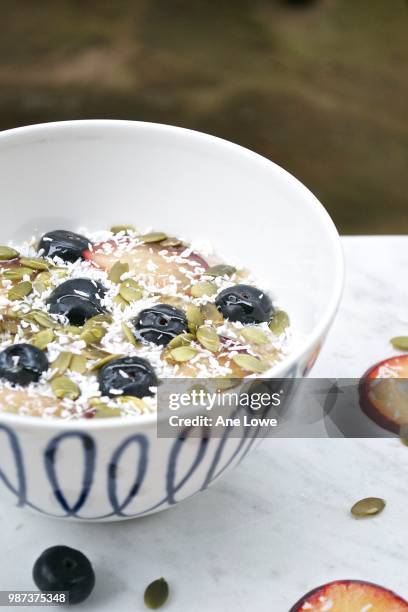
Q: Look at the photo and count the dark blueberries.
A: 7